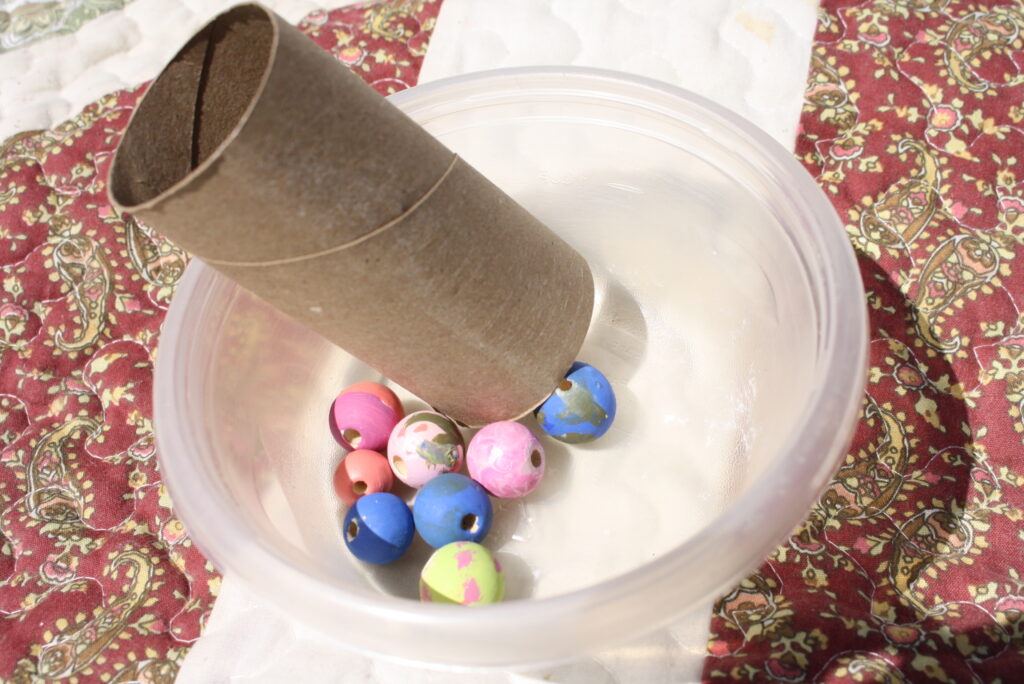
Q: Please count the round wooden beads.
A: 8